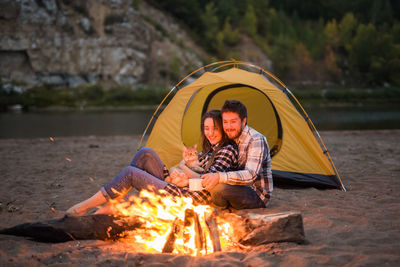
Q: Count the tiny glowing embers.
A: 4